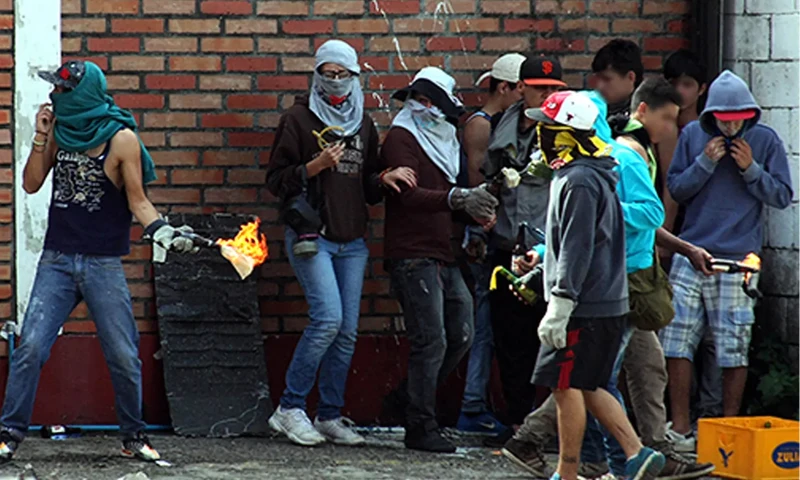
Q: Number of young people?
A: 11